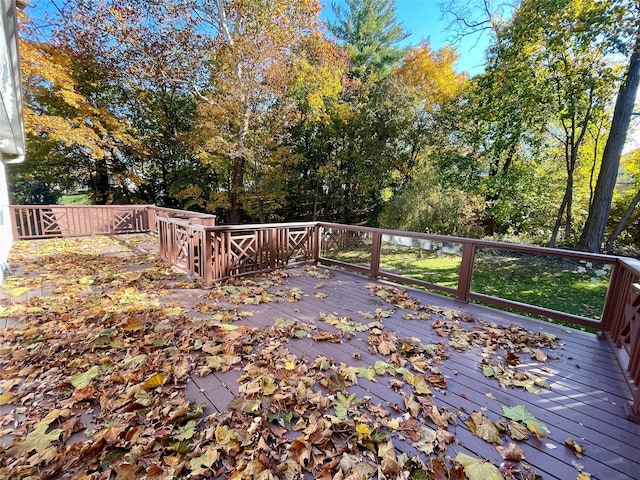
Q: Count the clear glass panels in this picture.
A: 3